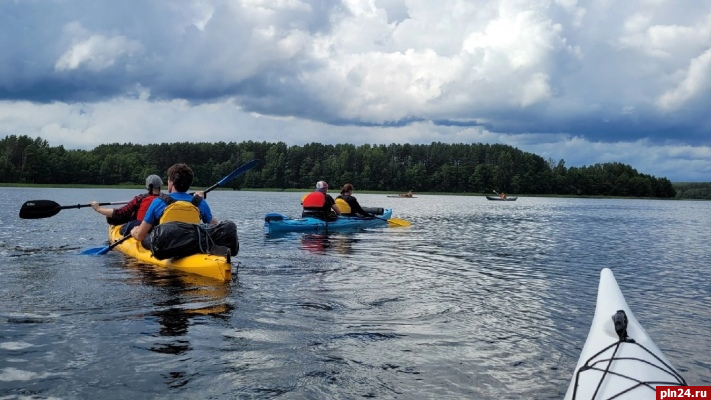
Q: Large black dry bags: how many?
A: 1